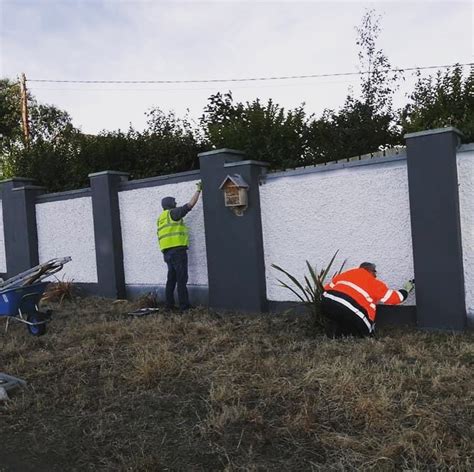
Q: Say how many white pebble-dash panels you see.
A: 5